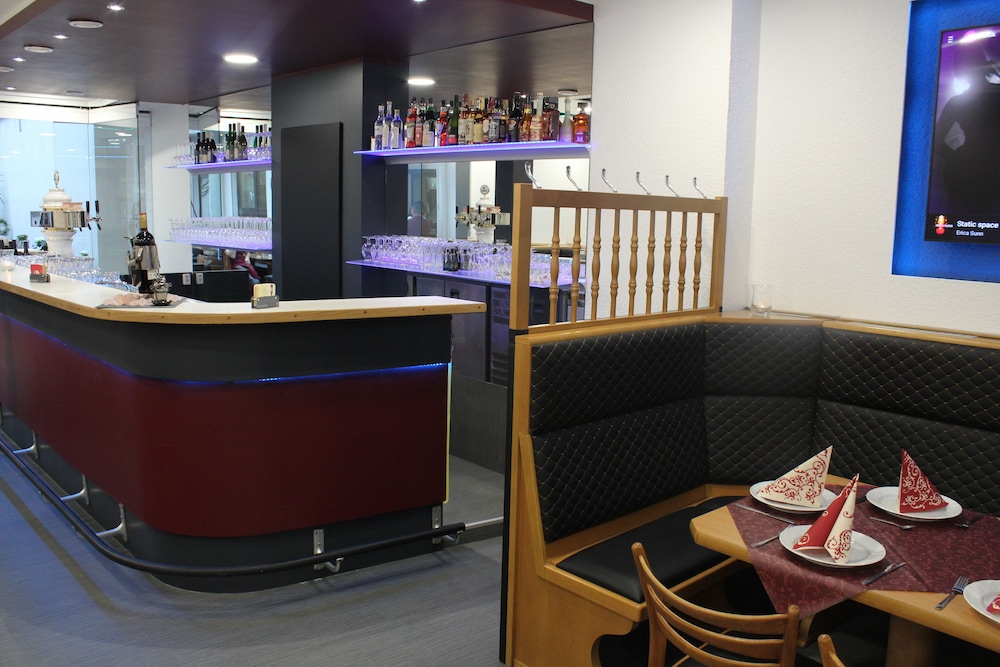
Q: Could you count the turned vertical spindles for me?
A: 9